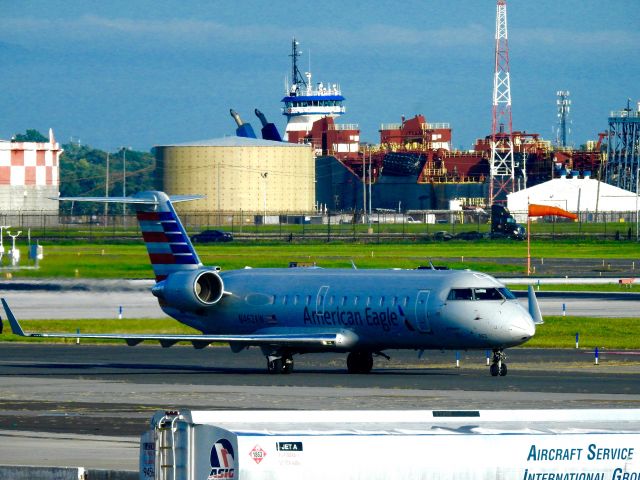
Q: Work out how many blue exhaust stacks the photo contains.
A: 2